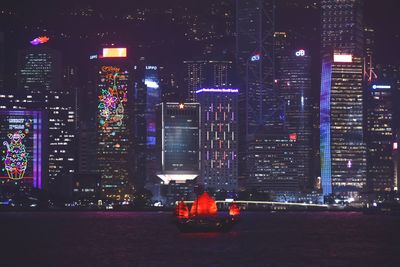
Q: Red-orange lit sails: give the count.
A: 3